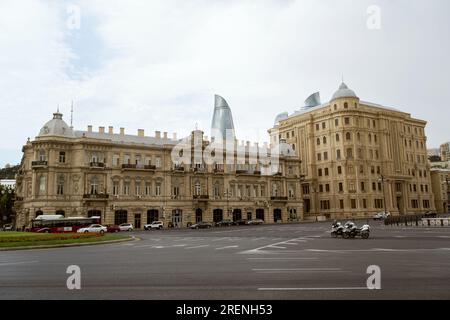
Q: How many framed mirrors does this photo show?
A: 0